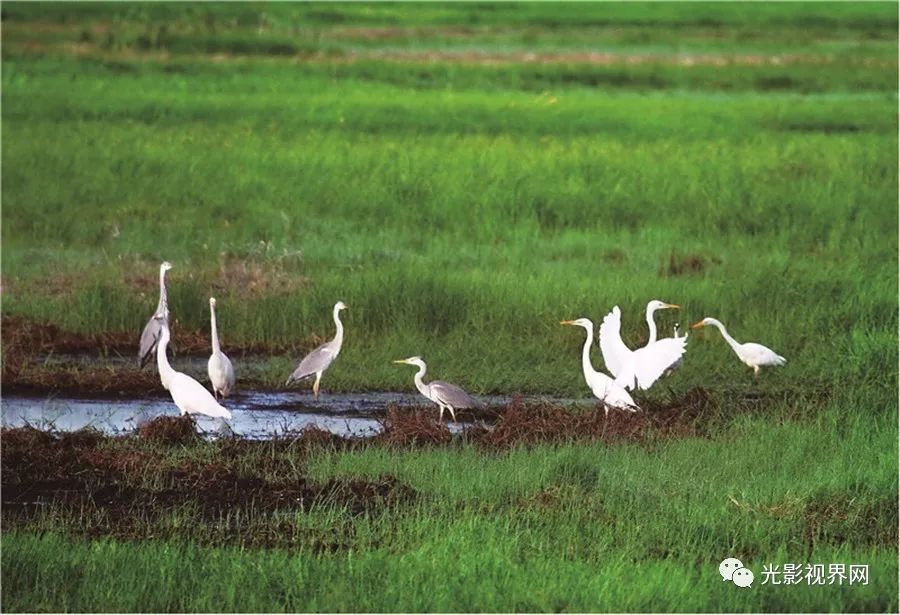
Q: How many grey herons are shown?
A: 3